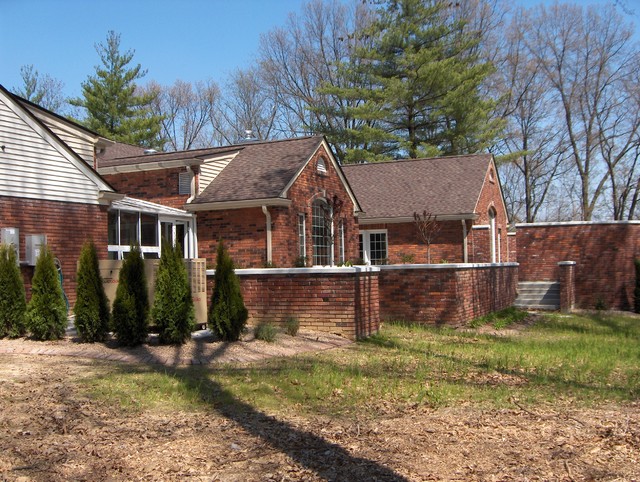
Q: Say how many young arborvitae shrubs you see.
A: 6